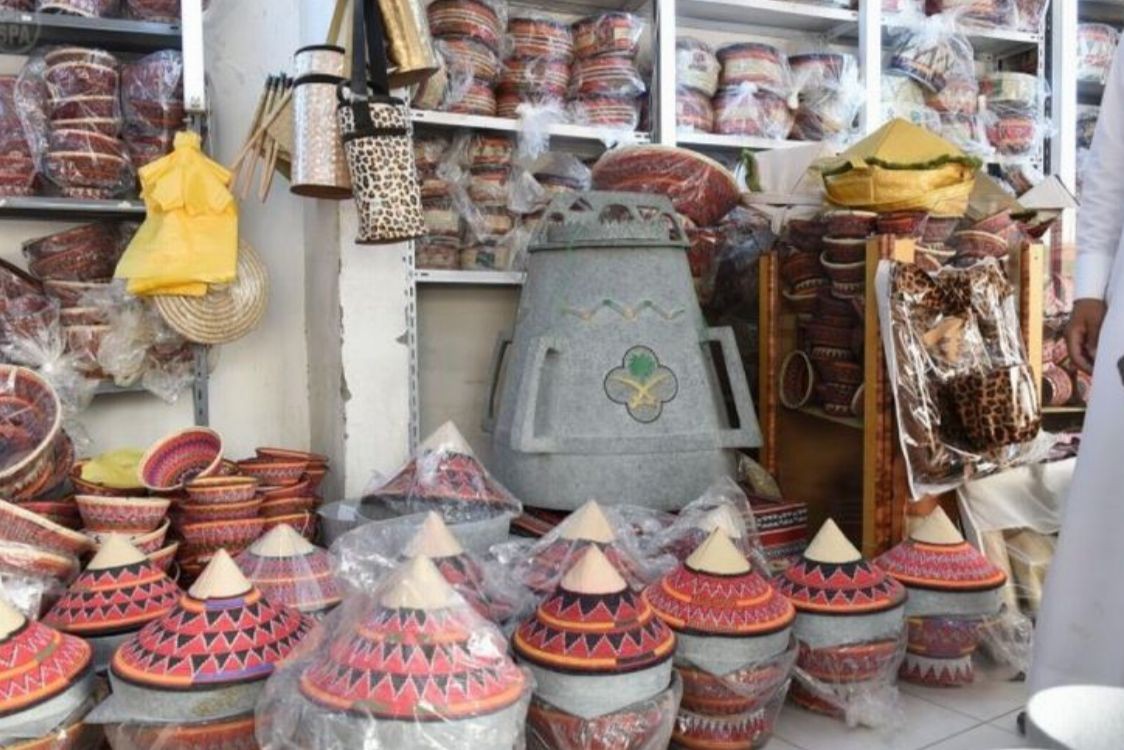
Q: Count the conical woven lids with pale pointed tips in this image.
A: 13